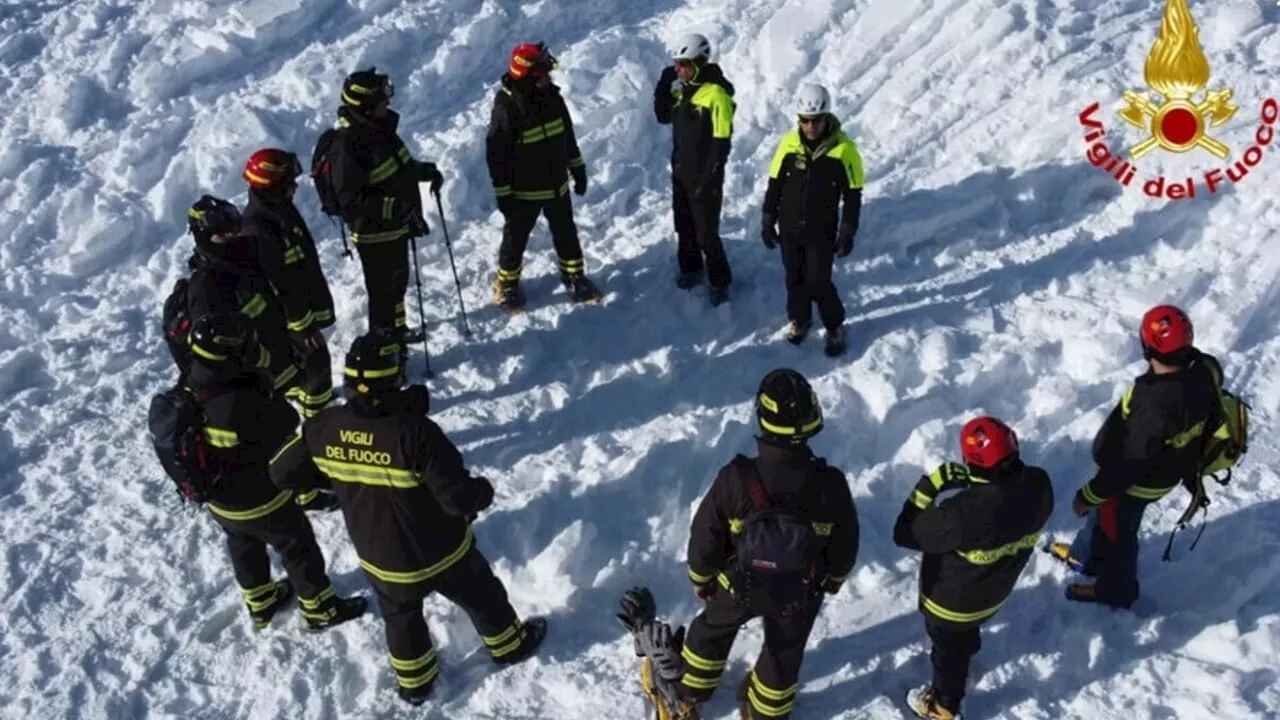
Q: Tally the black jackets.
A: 11